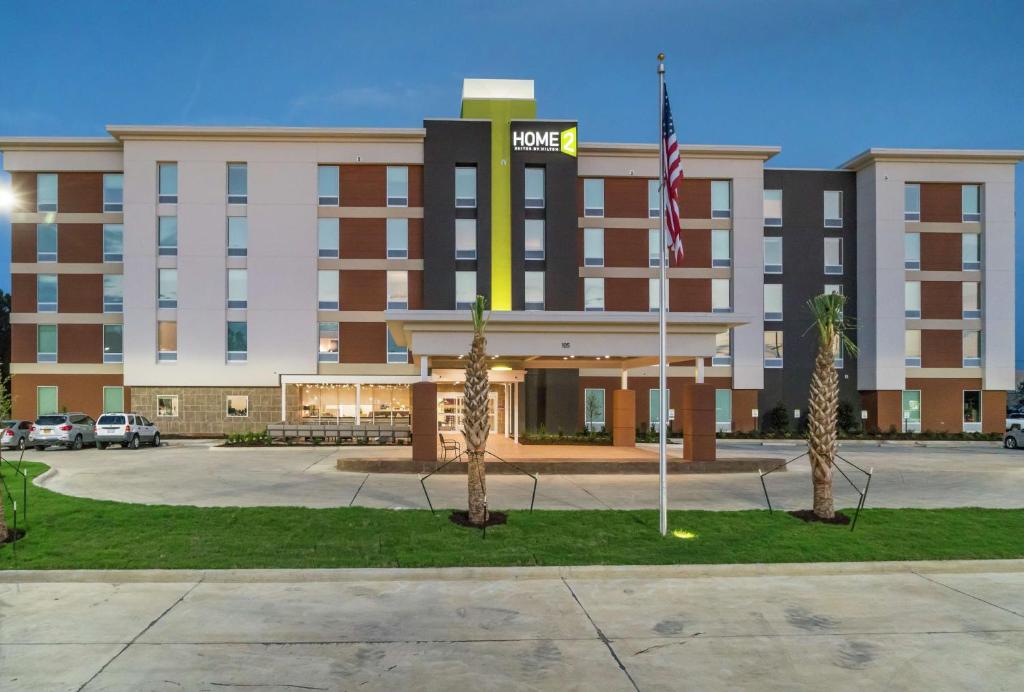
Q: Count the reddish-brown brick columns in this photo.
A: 3